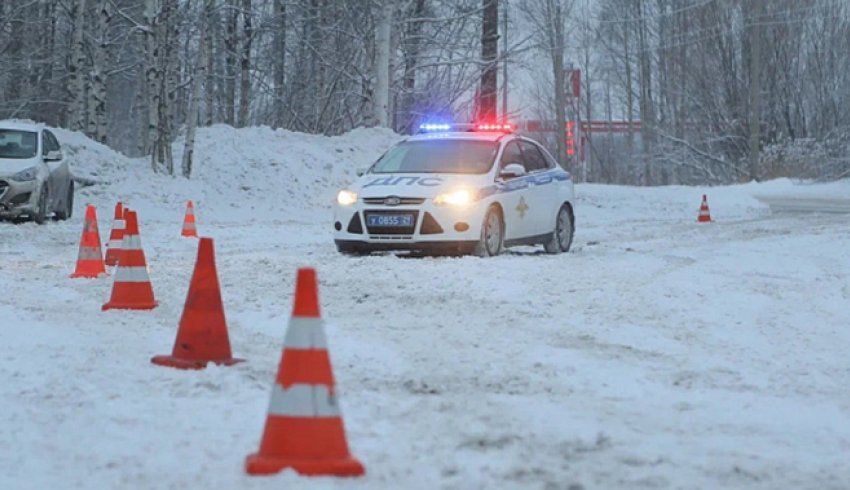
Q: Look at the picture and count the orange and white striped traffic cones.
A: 6